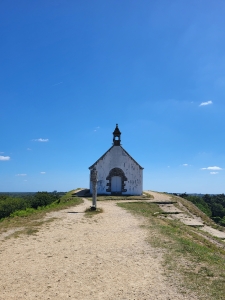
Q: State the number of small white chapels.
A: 1